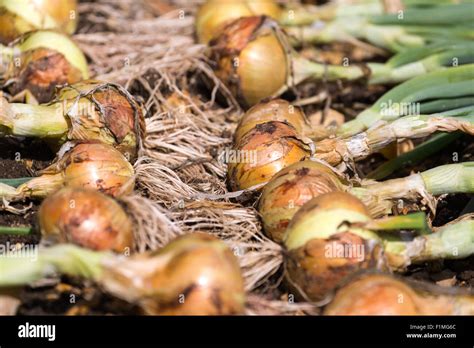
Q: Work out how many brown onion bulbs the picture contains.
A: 13